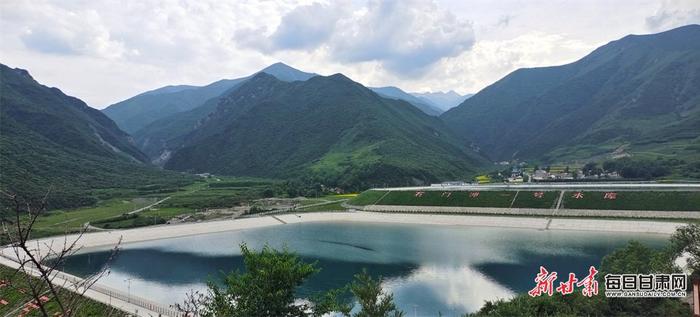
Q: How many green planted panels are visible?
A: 4